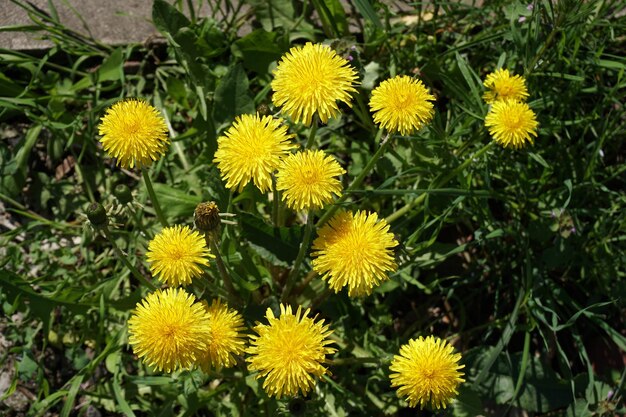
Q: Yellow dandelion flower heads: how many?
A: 13